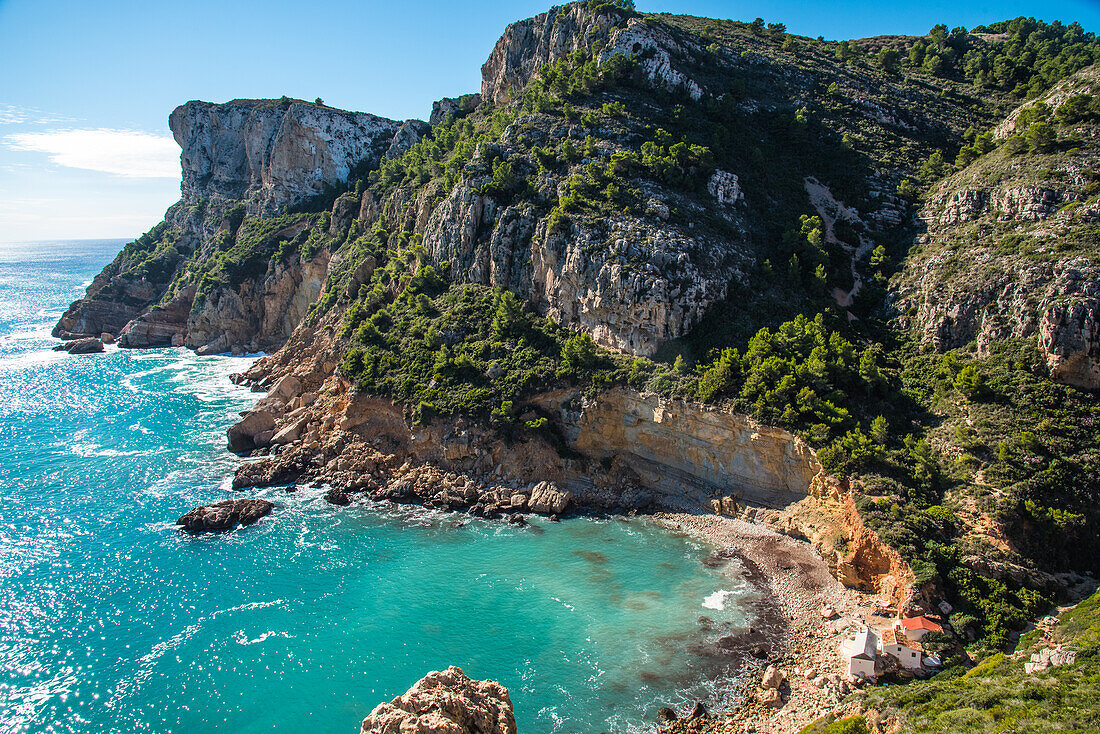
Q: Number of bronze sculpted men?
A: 0